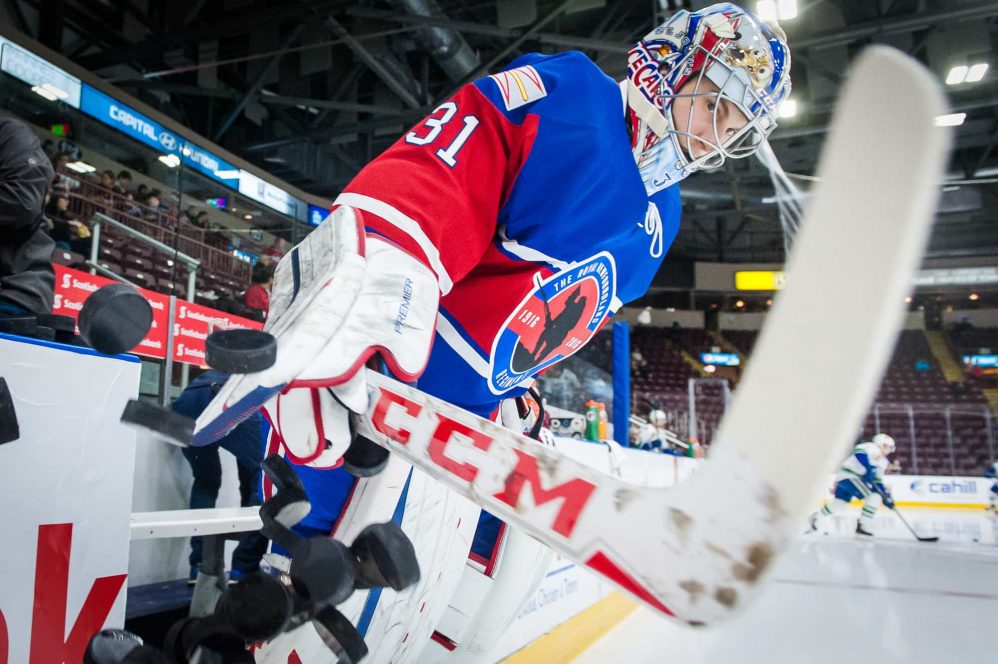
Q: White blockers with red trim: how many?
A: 1